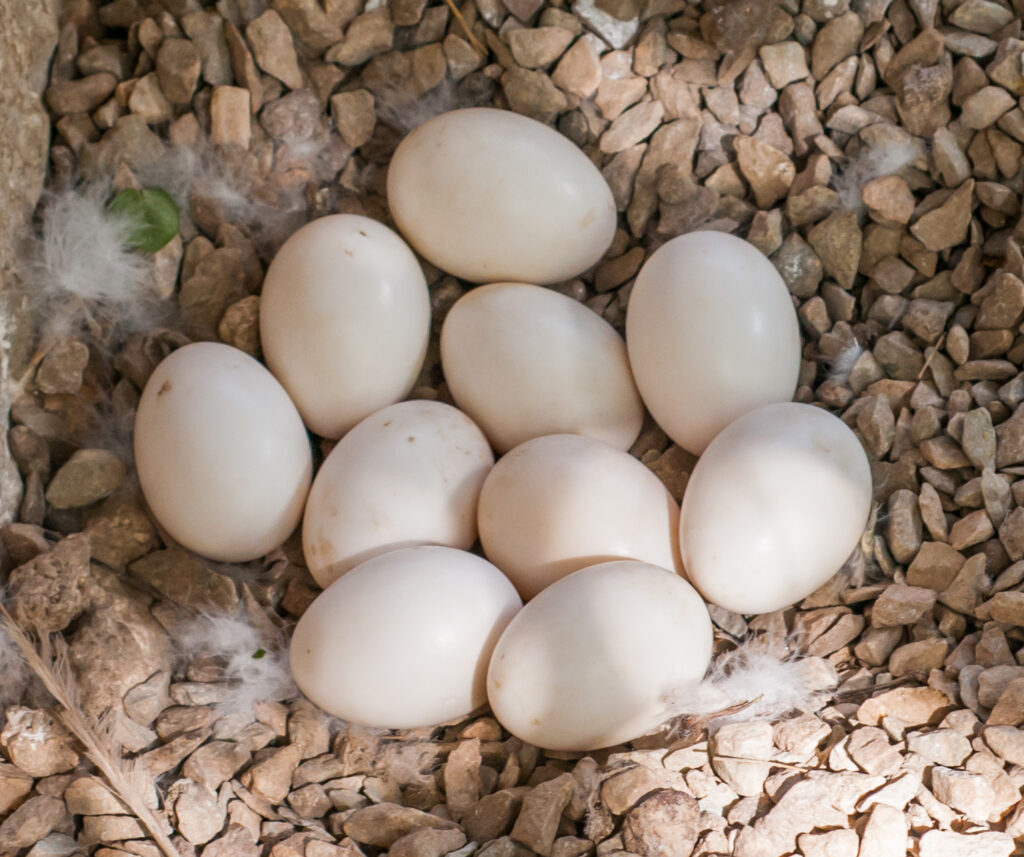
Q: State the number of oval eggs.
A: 10